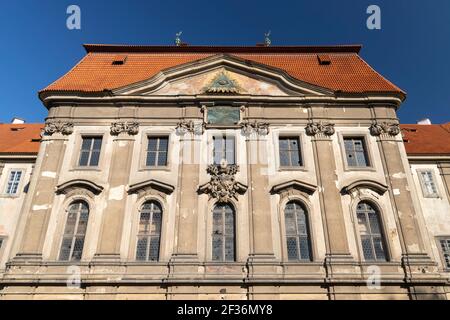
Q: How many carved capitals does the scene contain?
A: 6